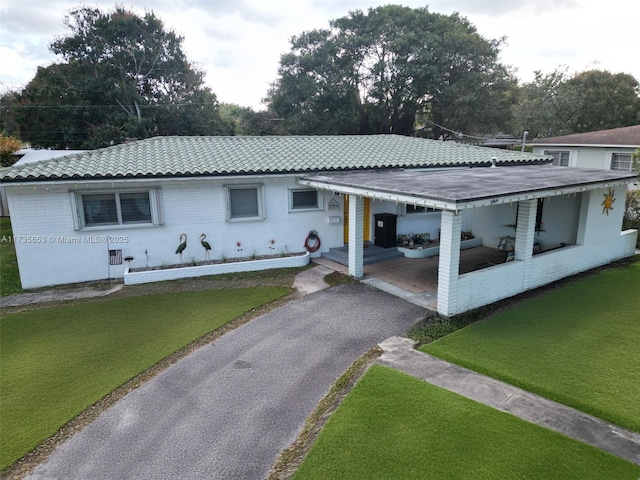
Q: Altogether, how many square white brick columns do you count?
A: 3